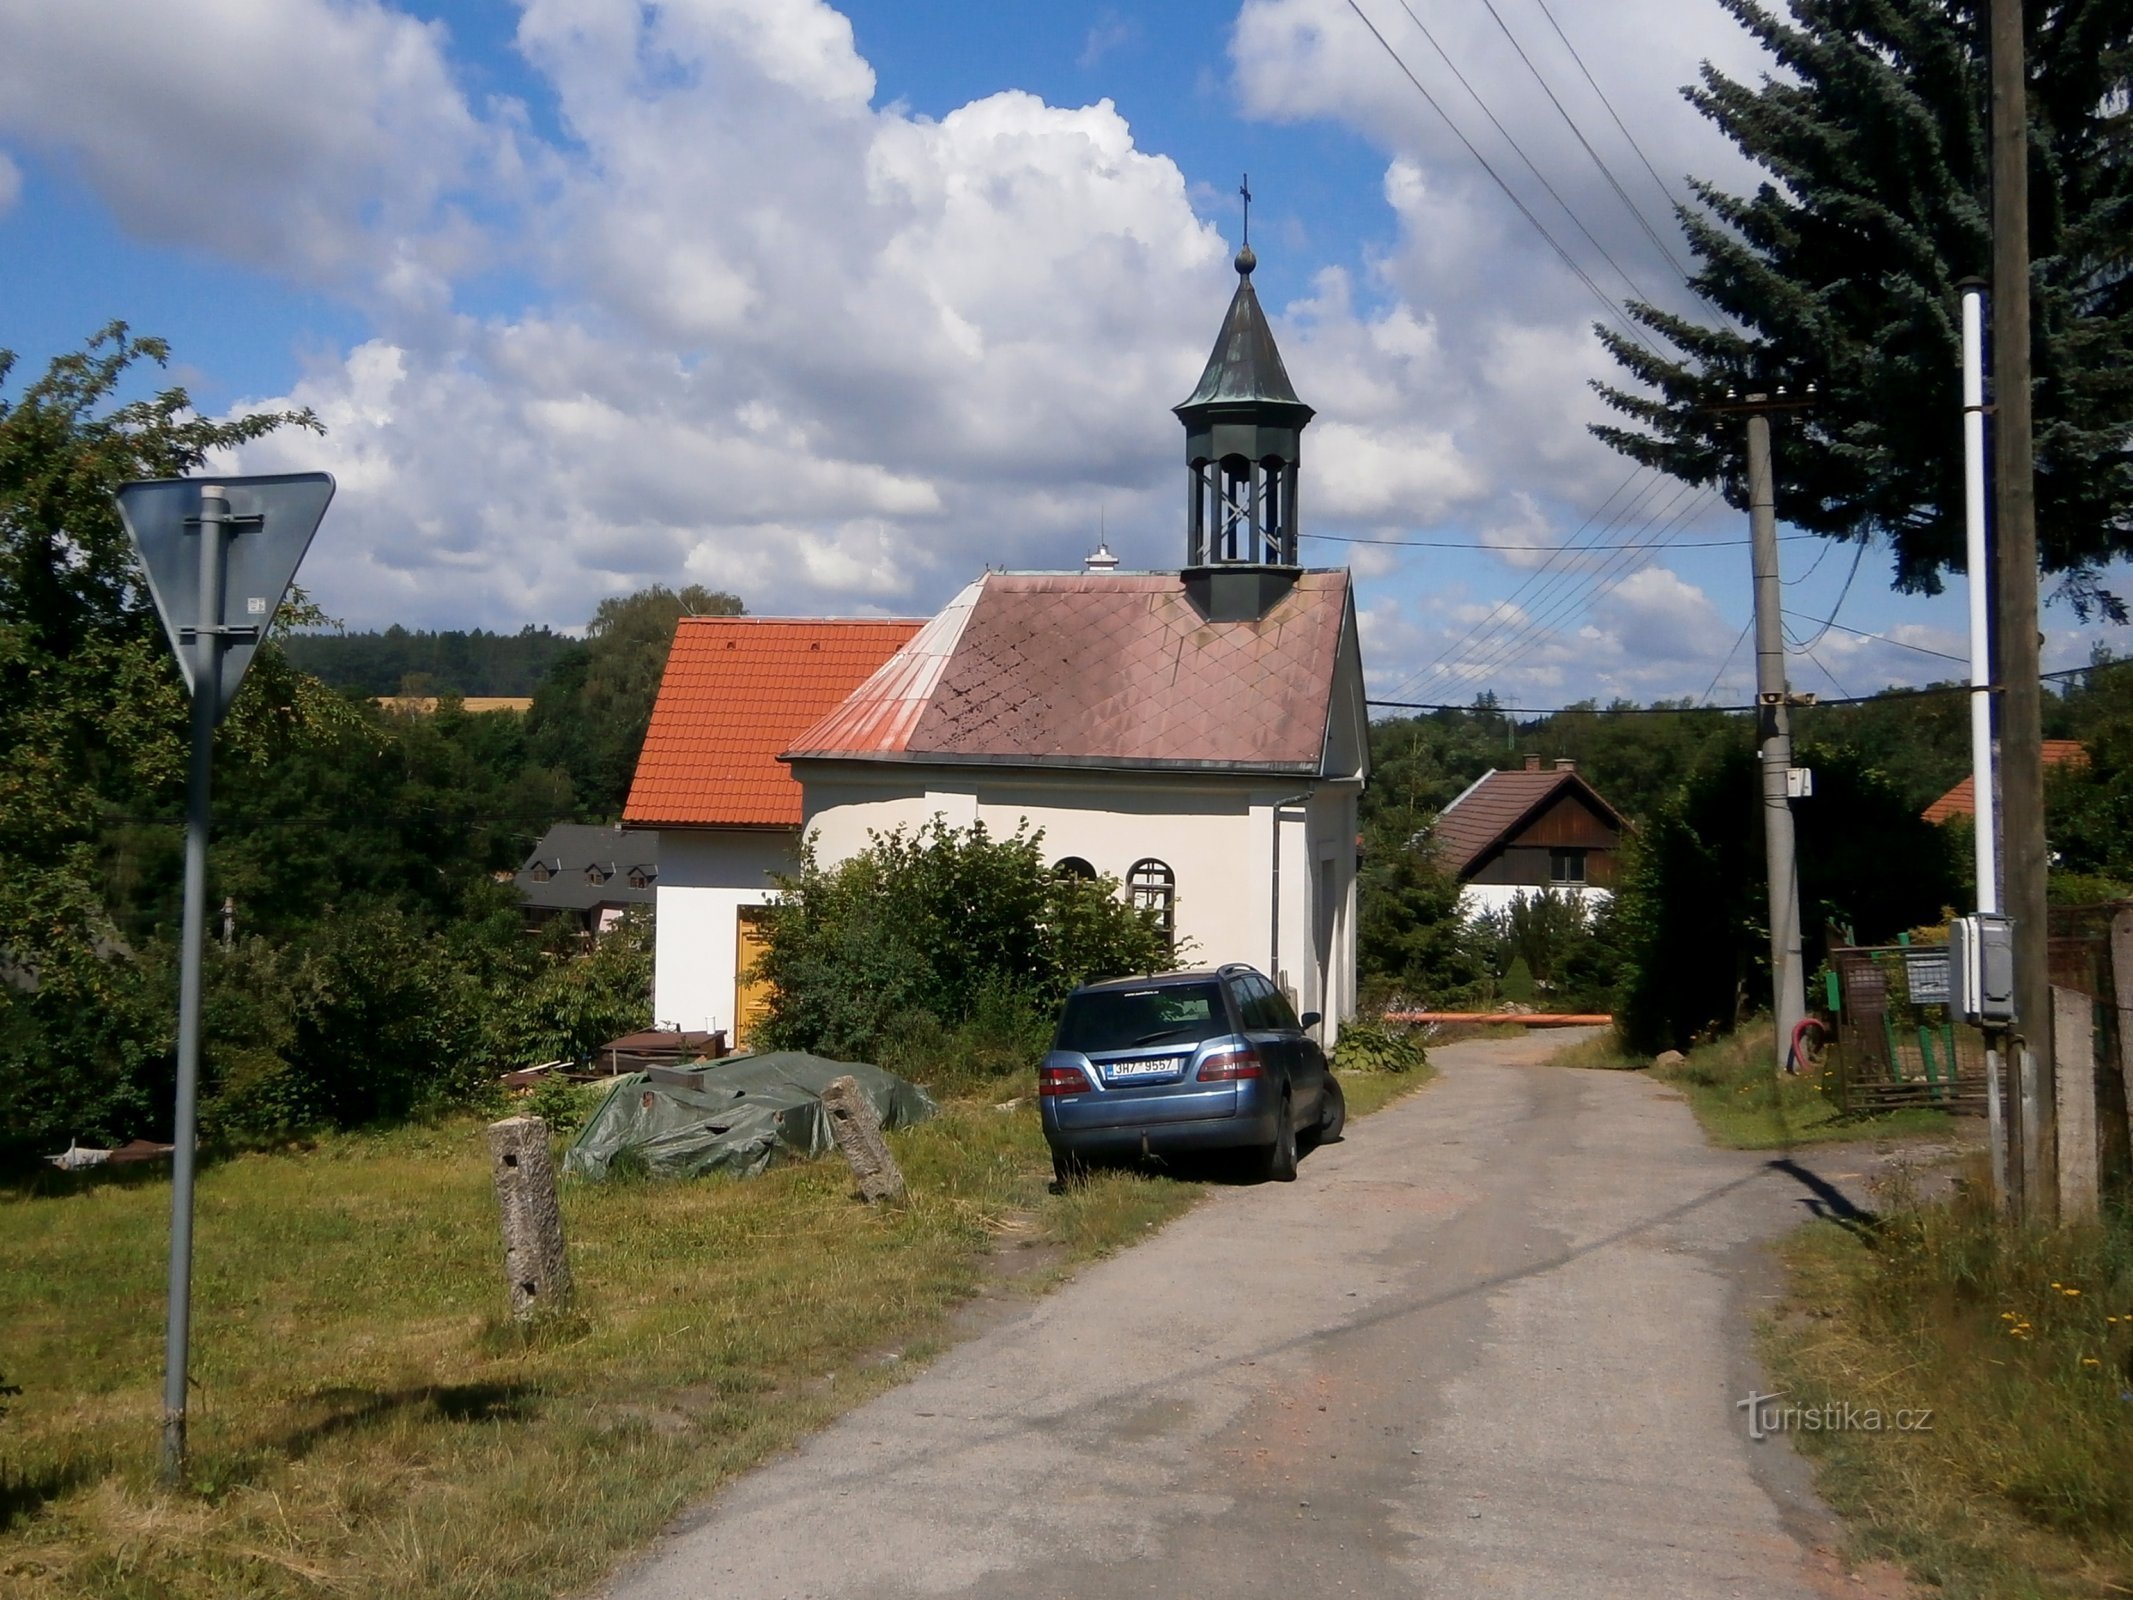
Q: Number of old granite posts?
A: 2